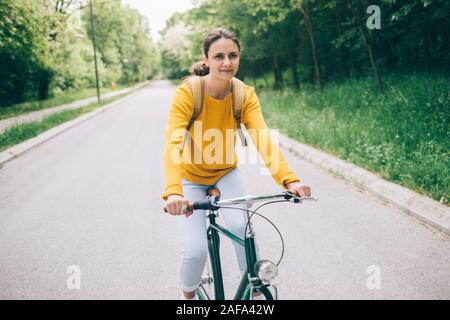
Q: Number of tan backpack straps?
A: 2